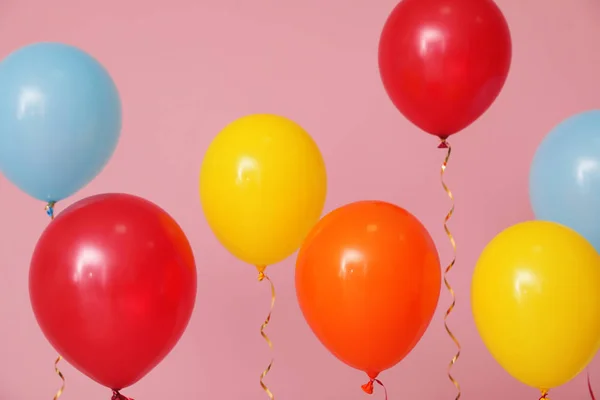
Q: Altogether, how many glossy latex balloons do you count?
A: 7